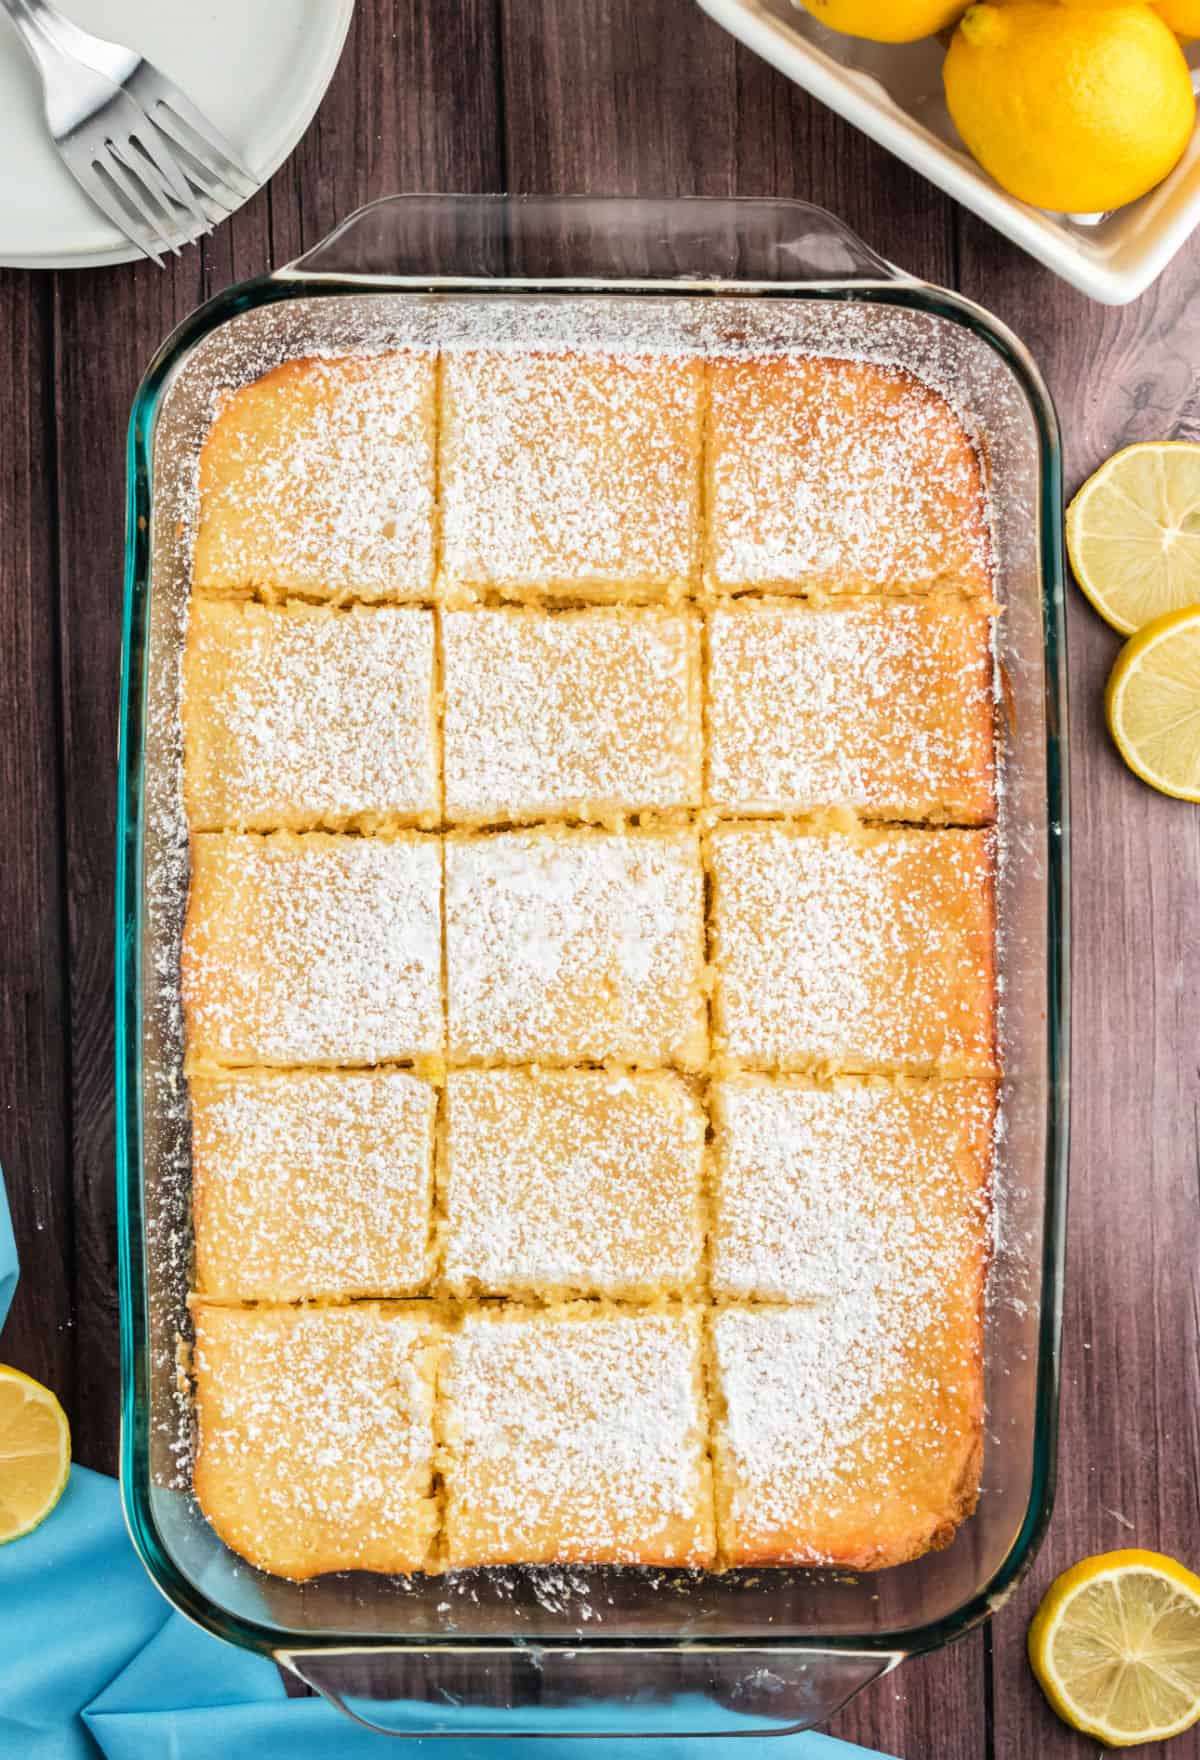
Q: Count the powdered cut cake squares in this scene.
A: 15